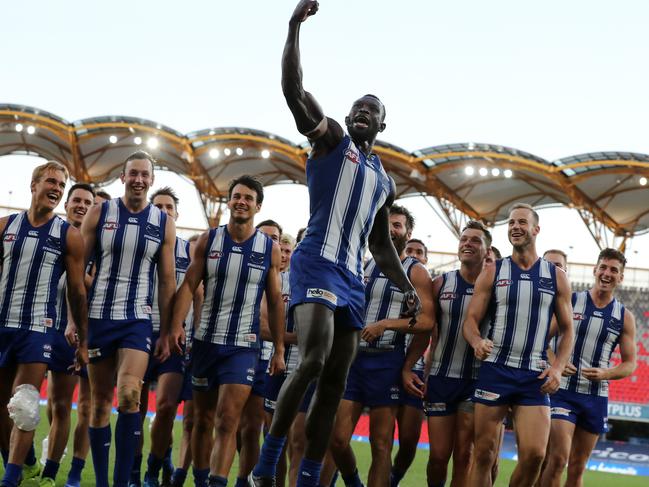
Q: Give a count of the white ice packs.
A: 1